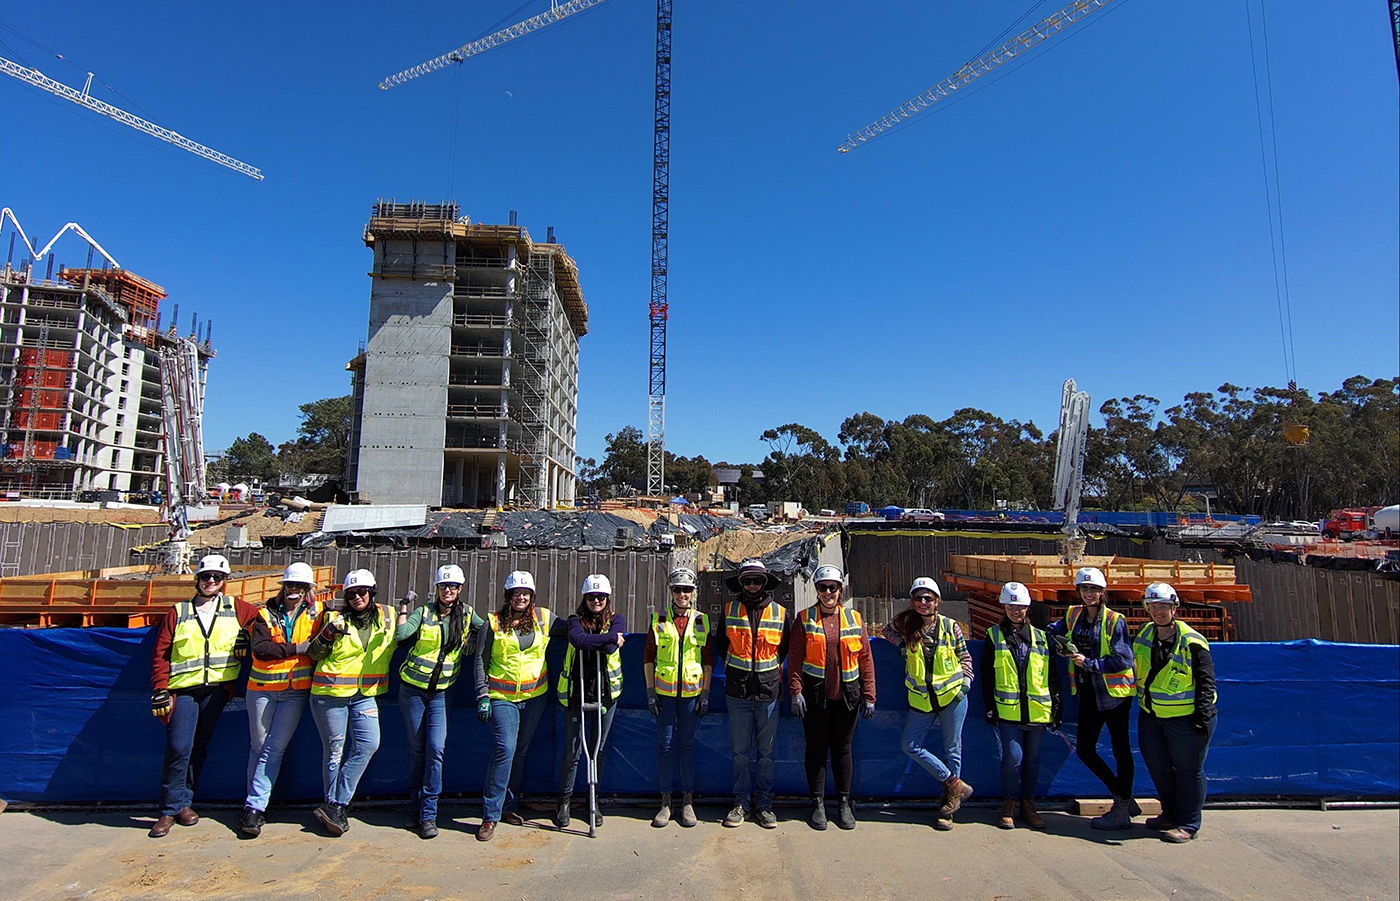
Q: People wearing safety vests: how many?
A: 13